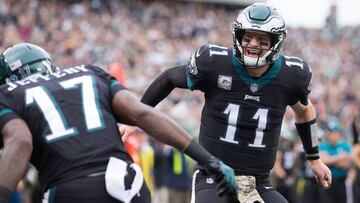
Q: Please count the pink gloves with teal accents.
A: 0